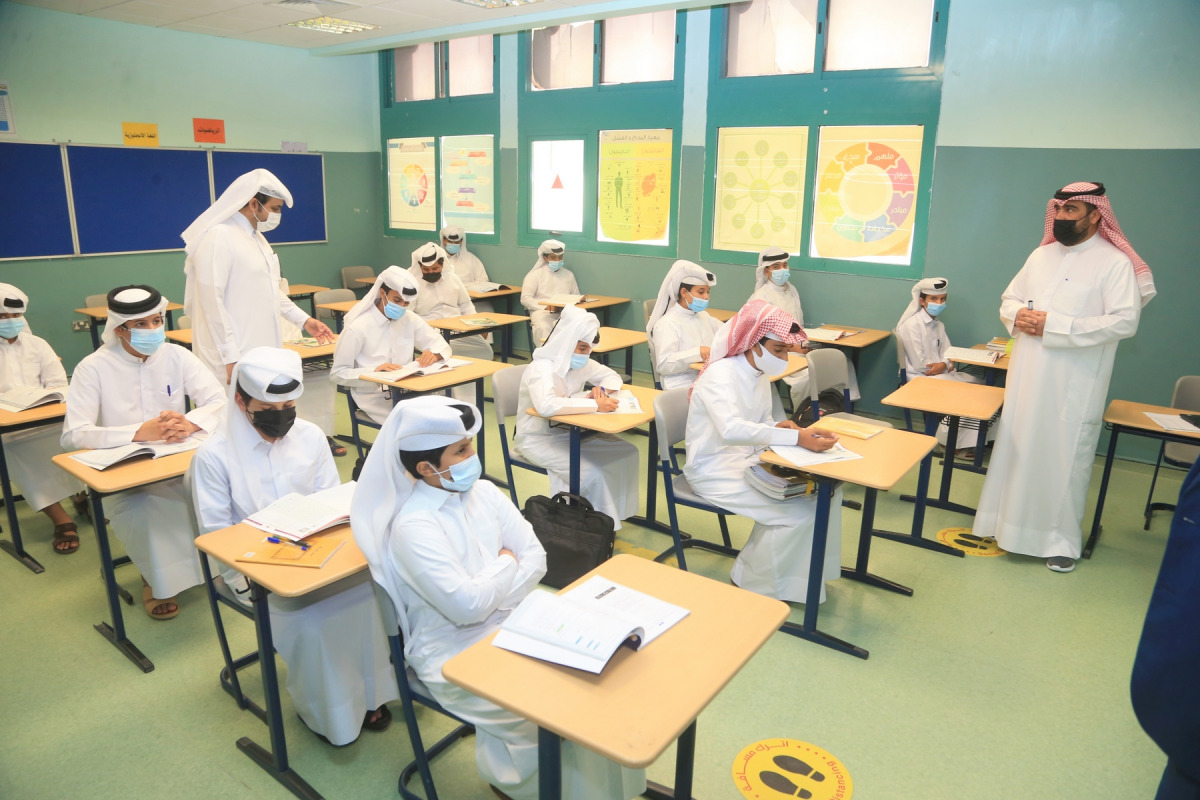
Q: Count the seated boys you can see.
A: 13